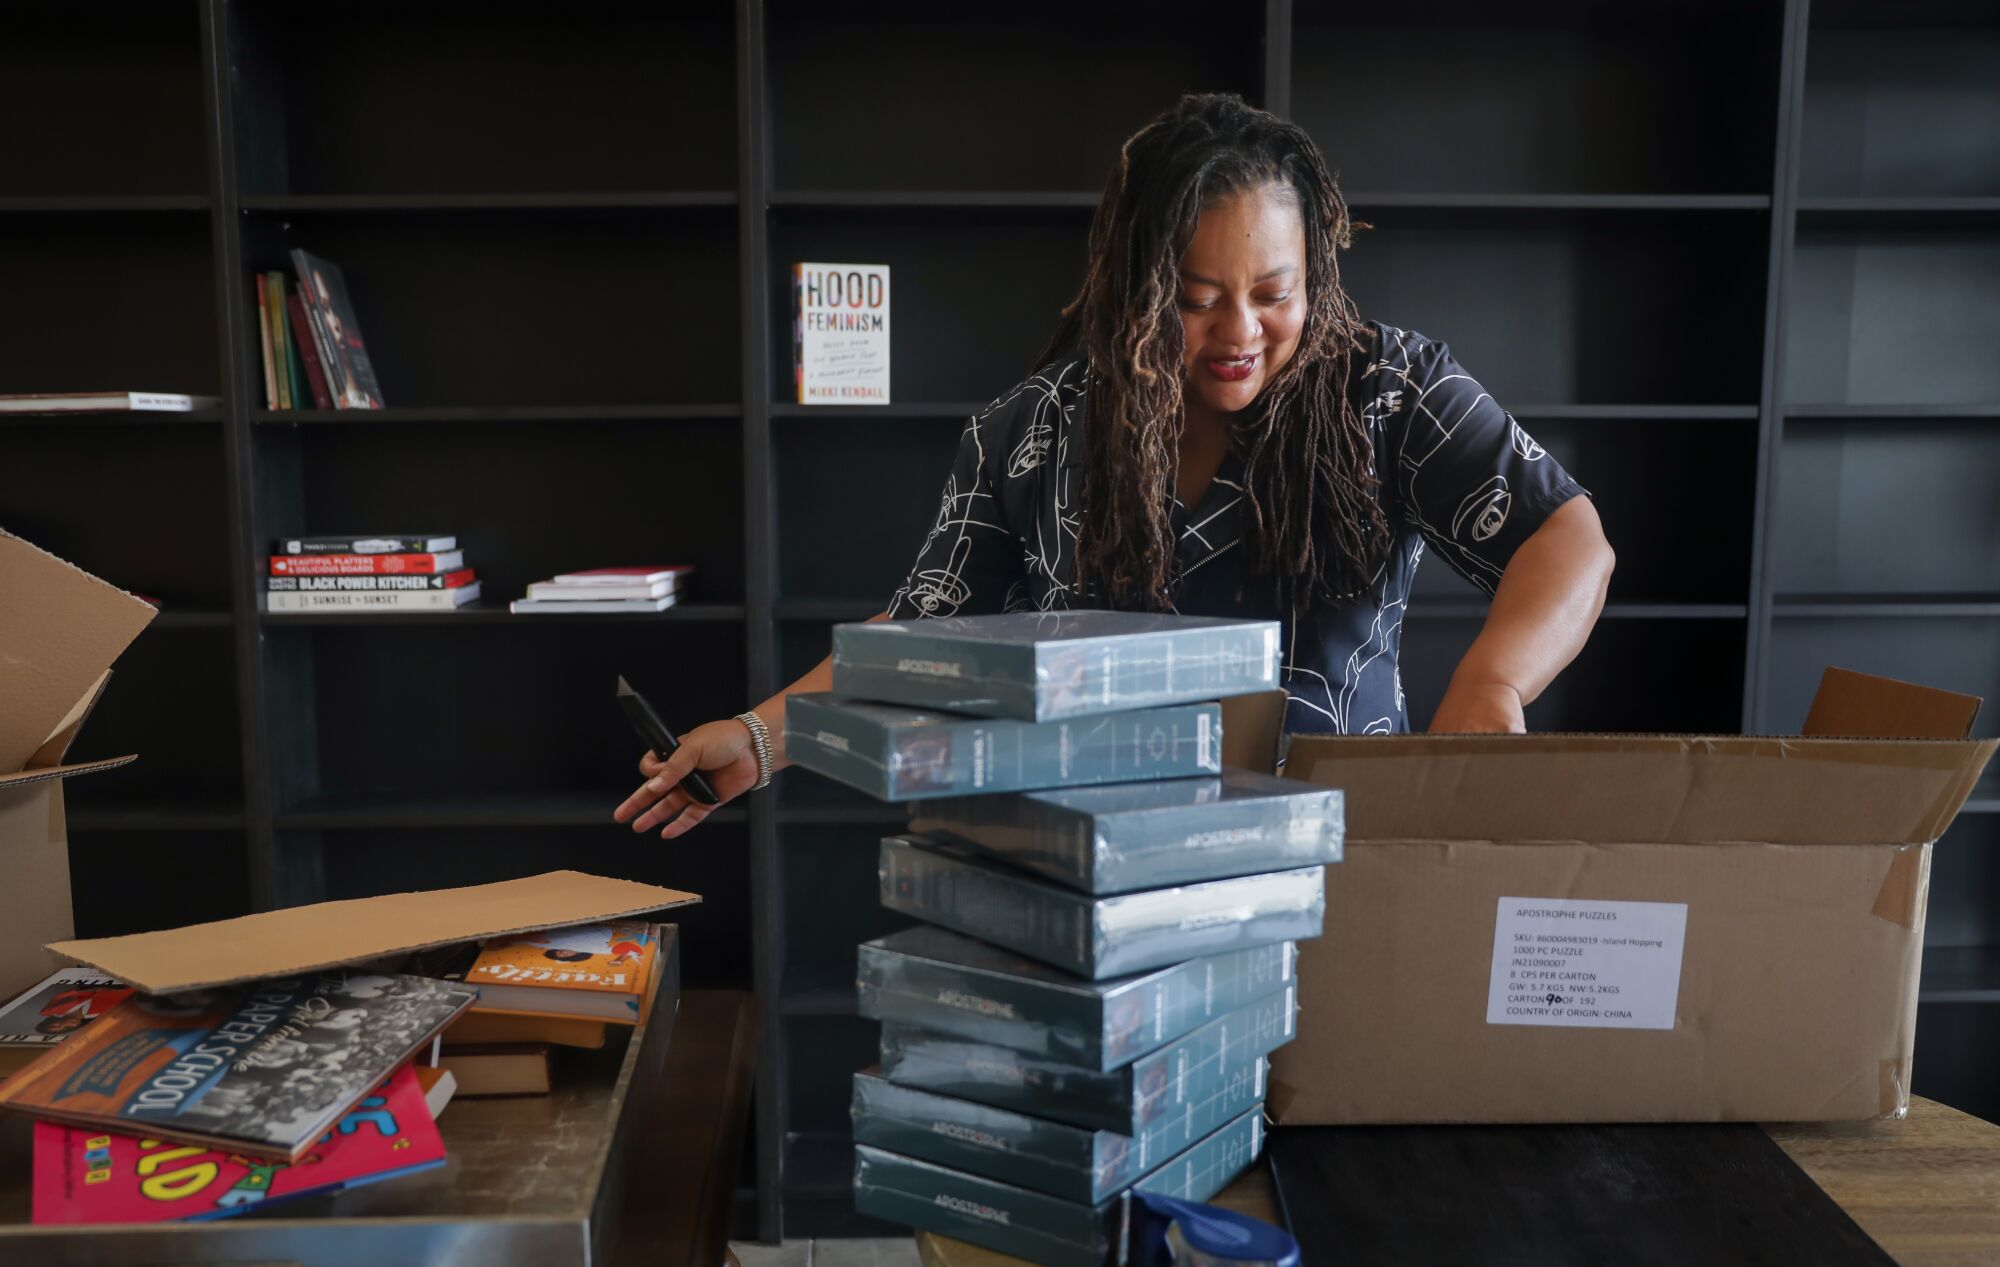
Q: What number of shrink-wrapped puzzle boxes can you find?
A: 8